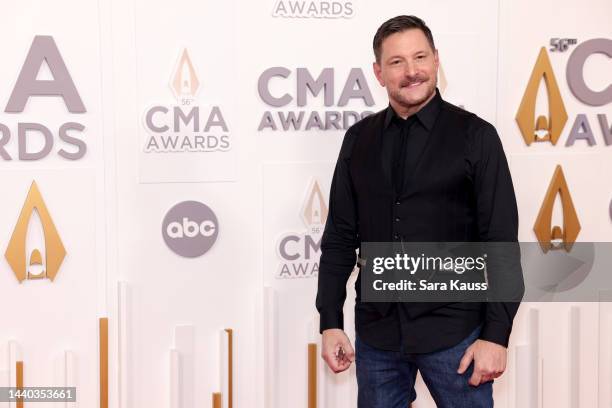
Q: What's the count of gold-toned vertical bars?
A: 5